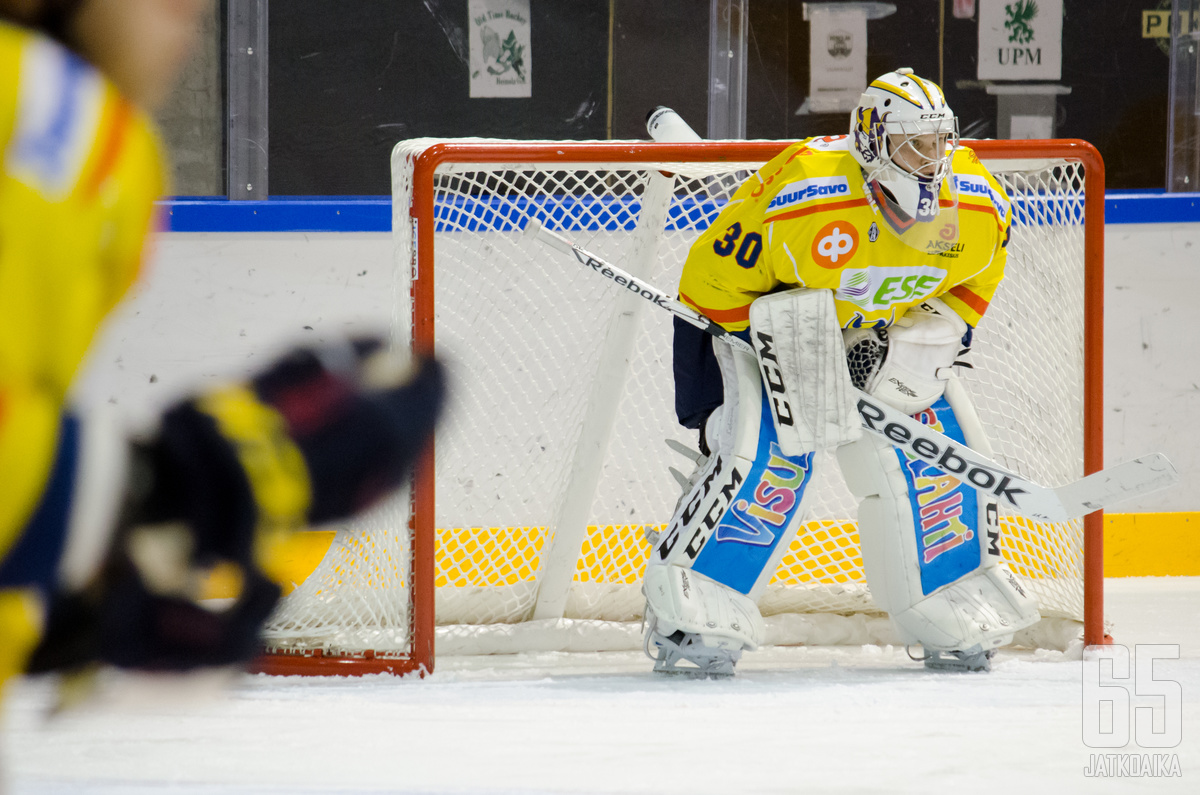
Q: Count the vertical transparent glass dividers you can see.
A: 3